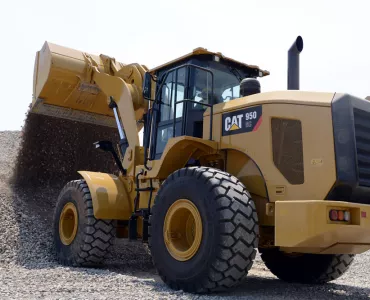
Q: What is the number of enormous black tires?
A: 3